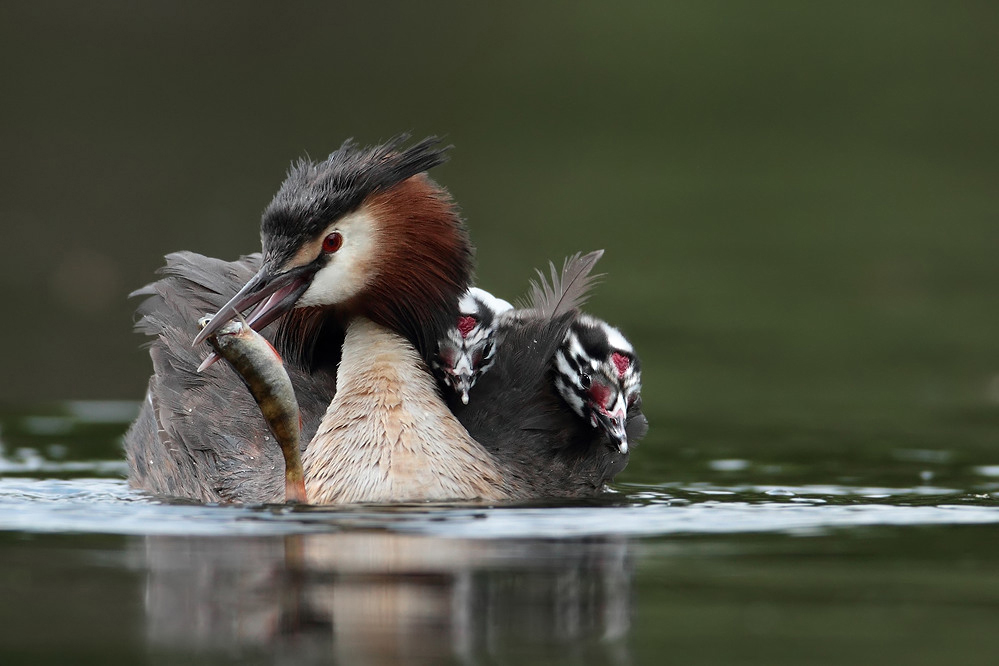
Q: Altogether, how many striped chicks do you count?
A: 2